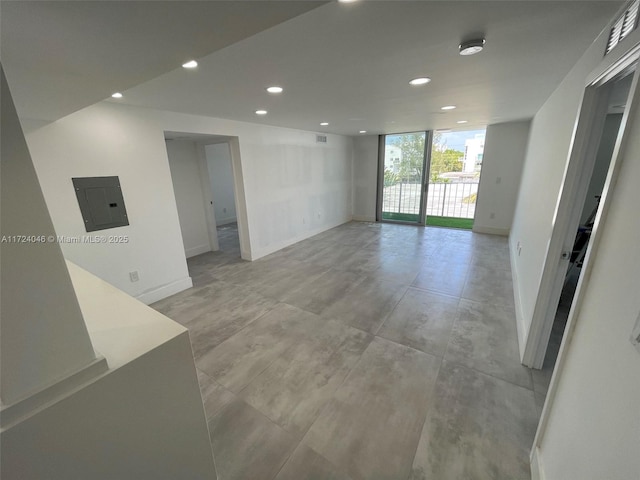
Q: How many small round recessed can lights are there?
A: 10